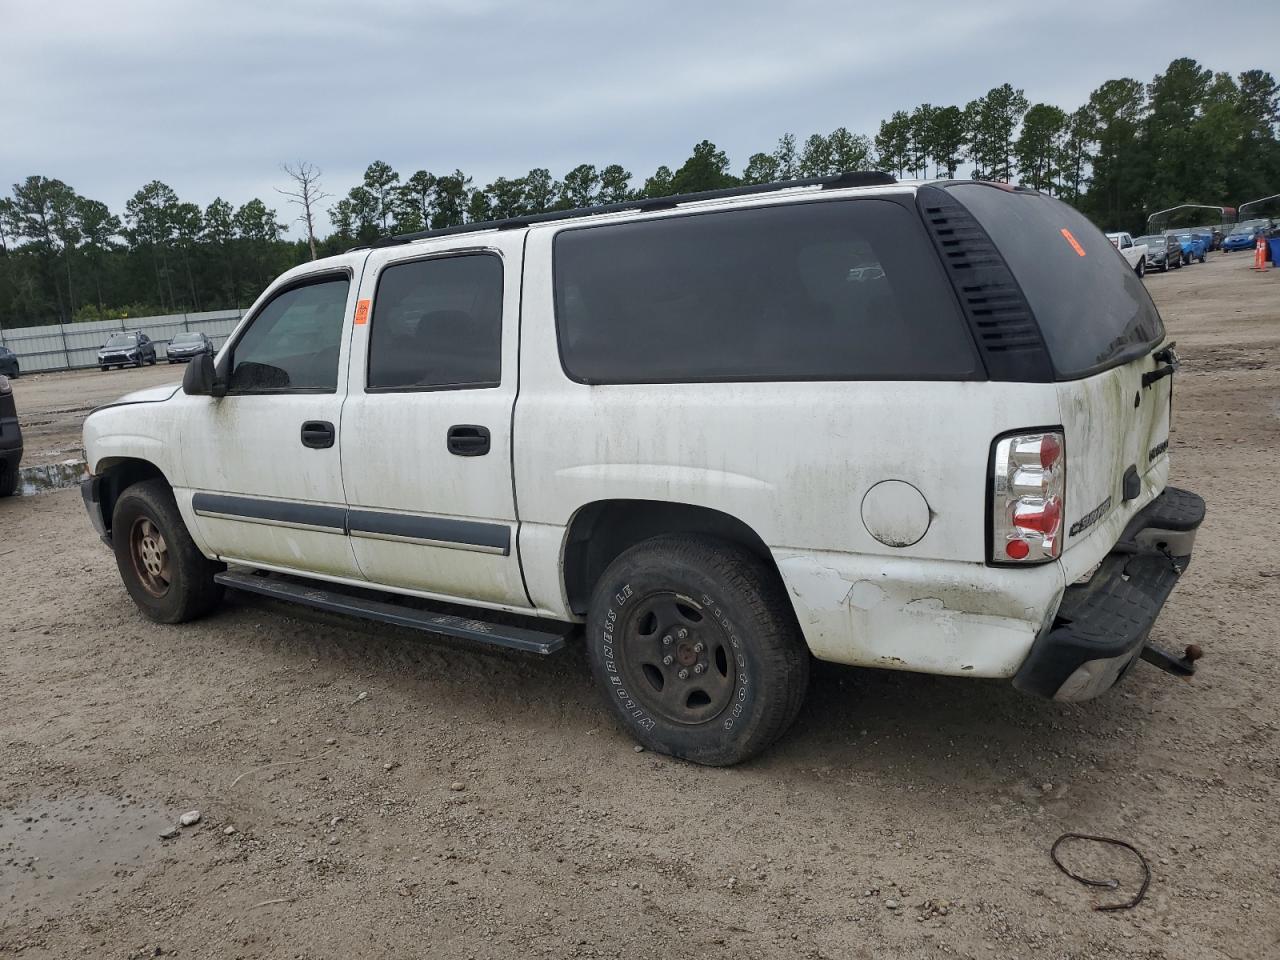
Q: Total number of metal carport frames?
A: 2